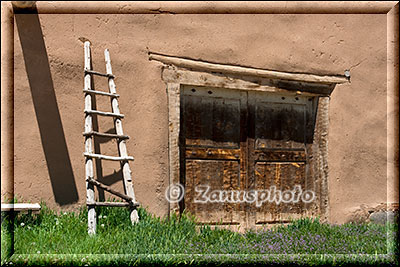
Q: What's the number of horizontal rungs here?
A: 6